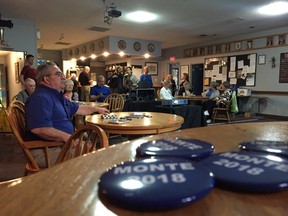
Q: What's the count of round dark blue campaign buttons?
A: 4